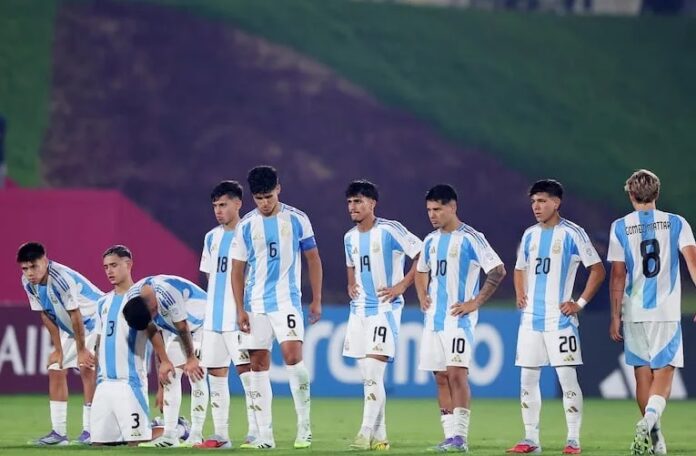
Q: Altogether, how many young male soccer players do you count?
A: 9